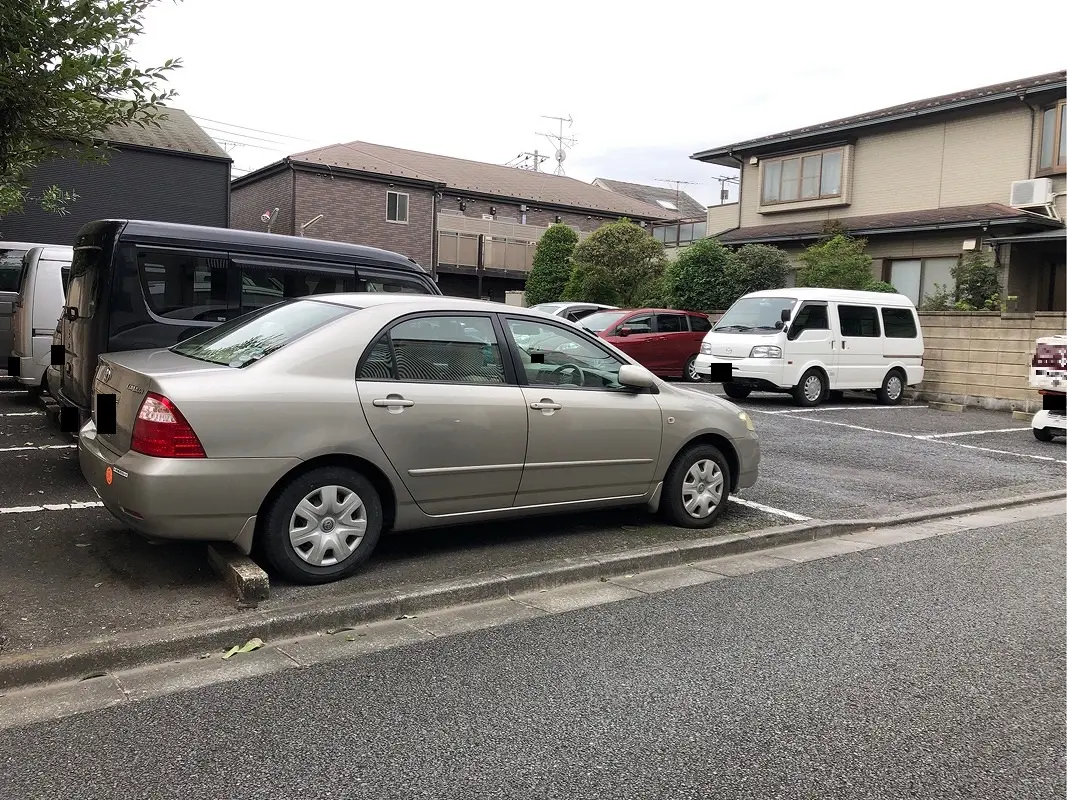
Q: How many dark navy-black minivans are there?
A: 1